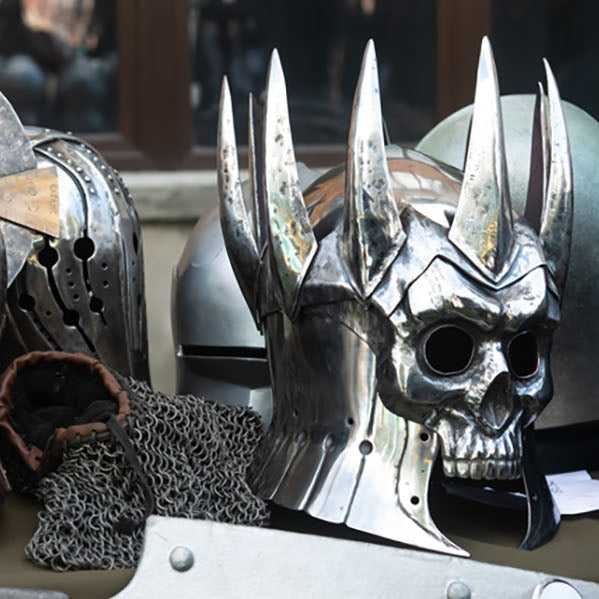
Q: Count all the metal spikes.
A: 7